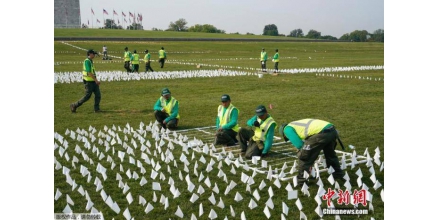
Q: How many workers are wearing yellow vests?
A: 11